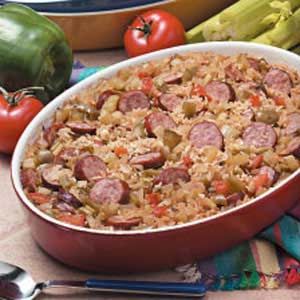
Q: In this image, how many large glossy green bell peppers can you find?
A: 1